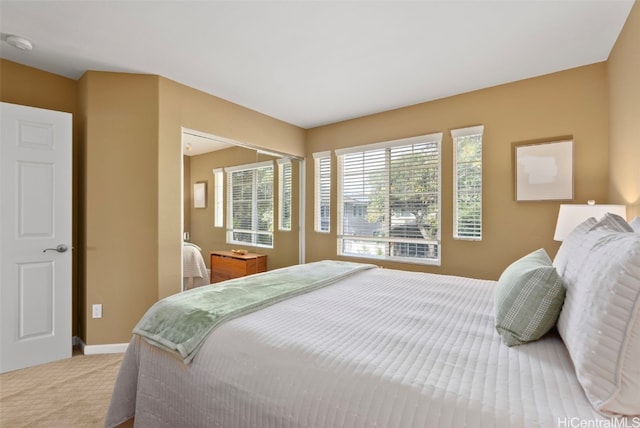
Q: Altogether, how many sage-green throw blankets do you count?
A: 1